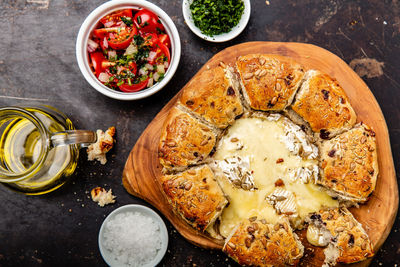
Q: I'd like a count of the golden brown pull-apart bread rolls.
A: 8